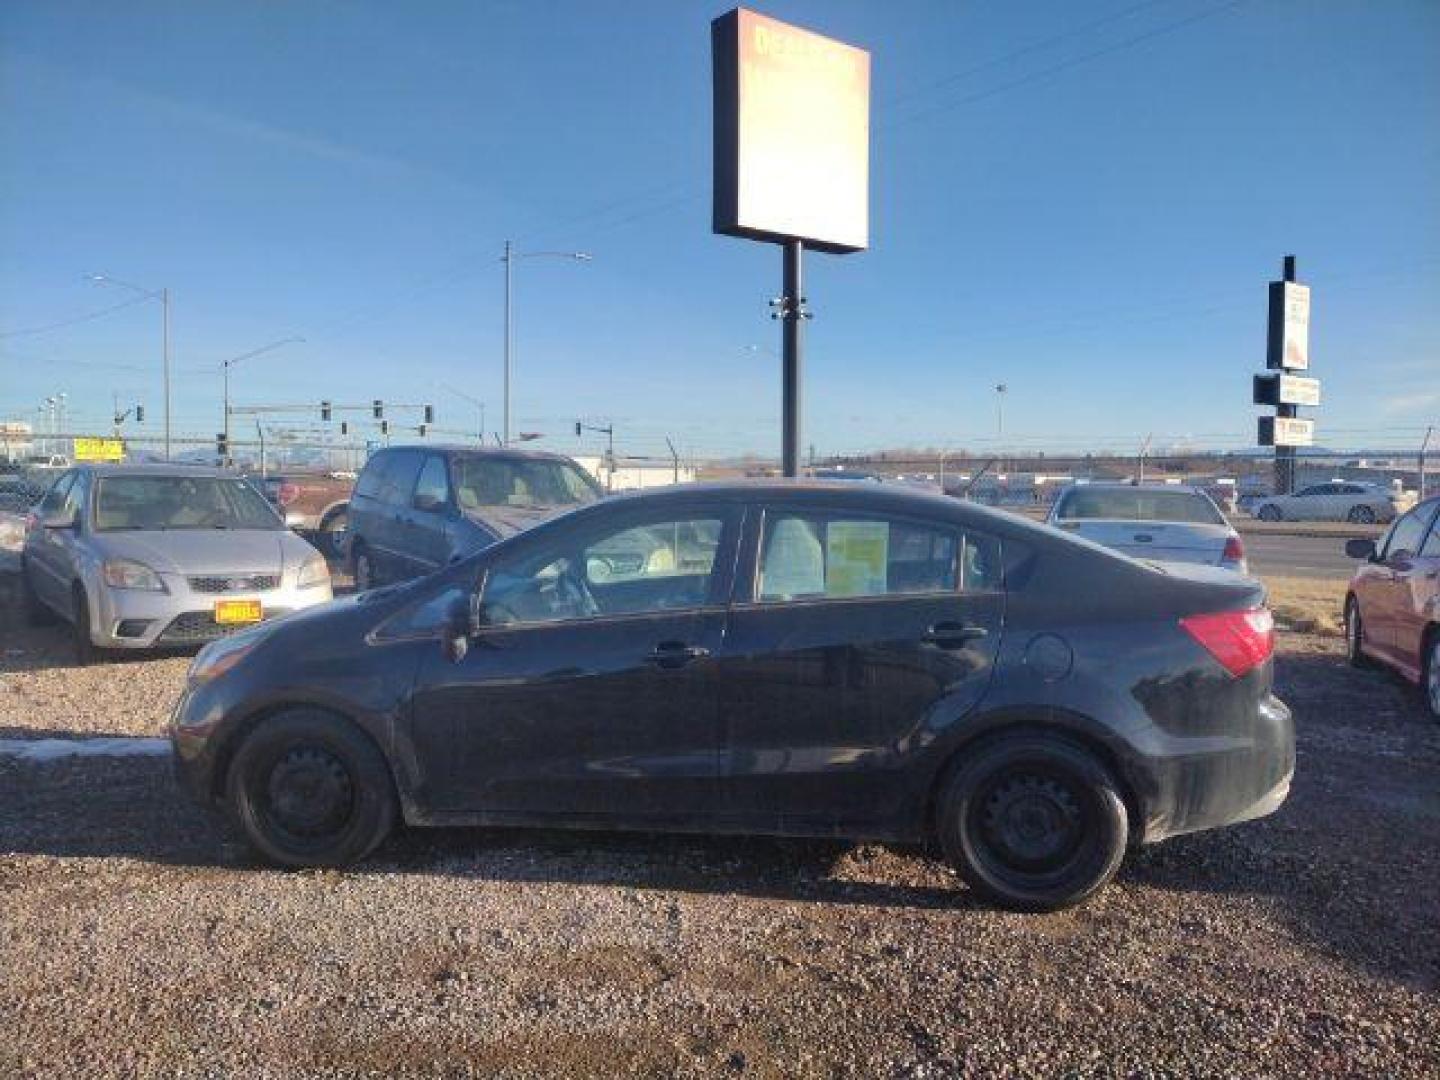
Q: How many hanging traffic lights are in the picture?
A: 8